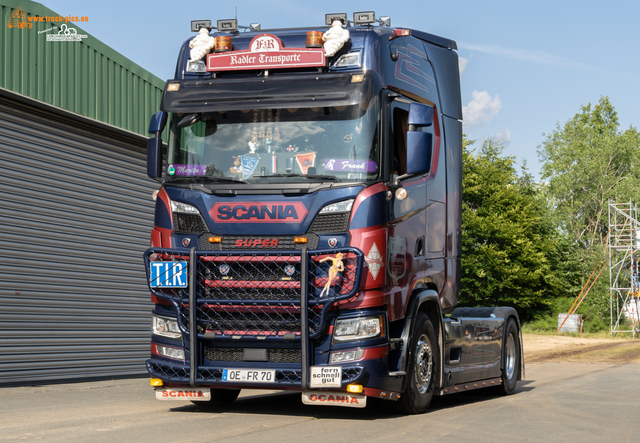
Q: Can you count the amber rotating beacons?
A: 2